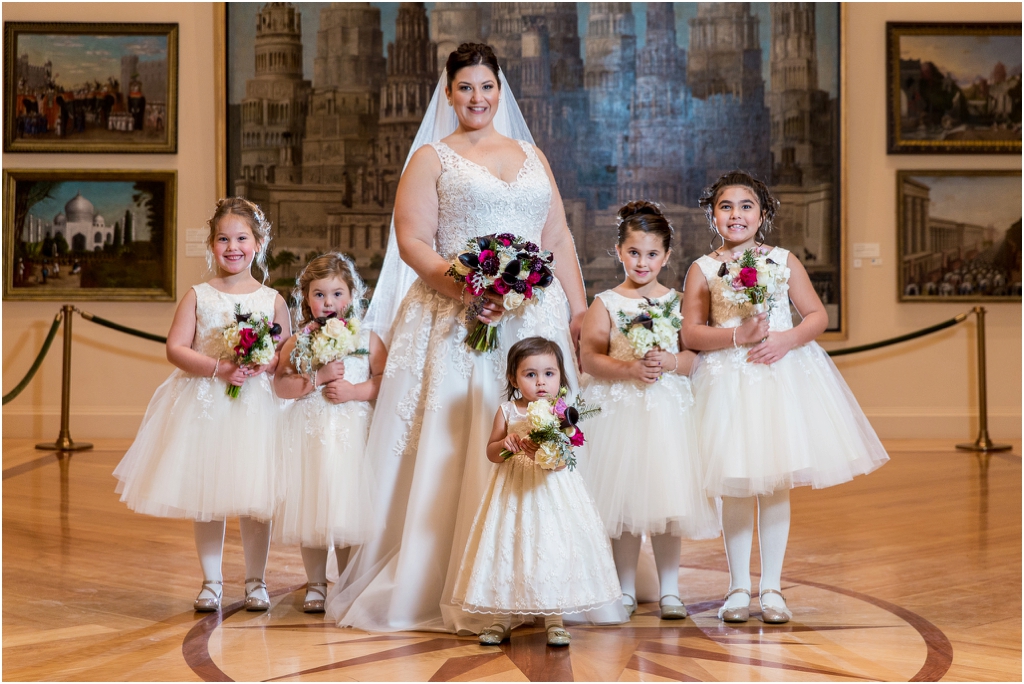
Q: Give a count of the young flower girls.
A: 5